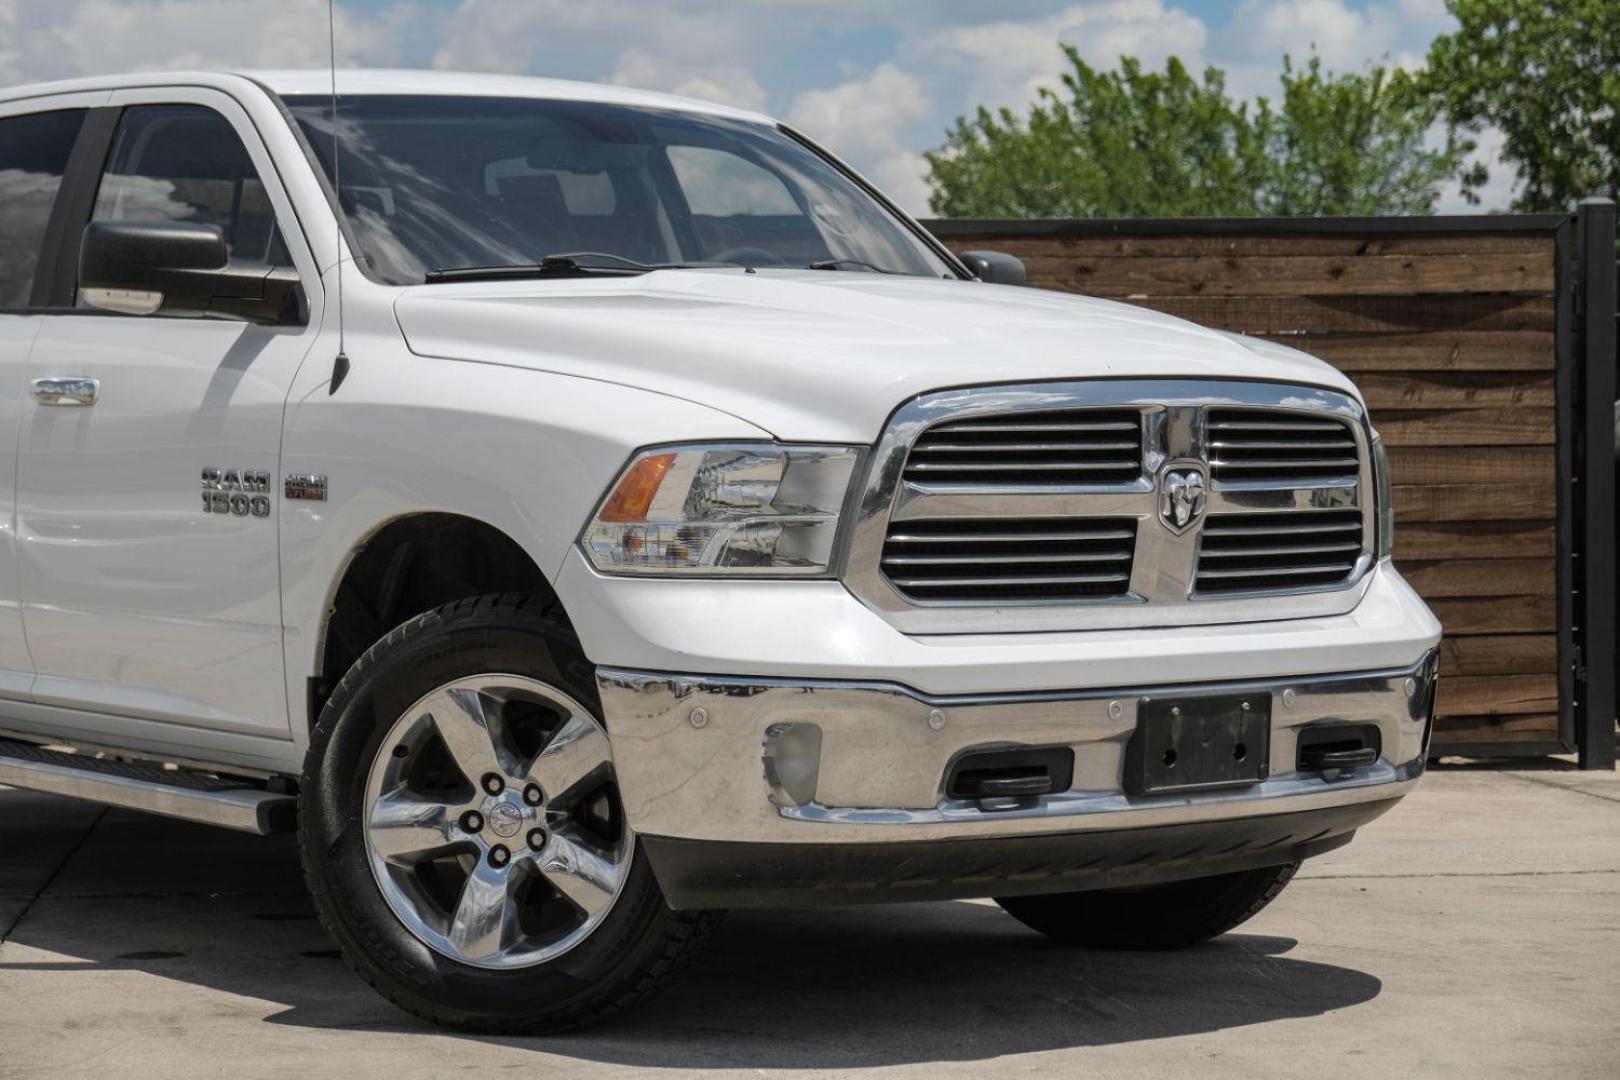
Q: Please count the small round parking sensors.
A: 5